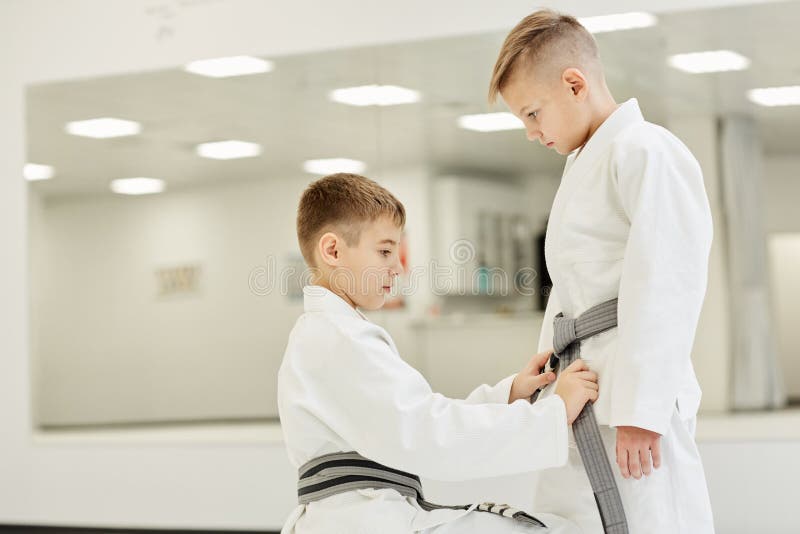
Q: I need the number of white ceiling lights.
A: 11